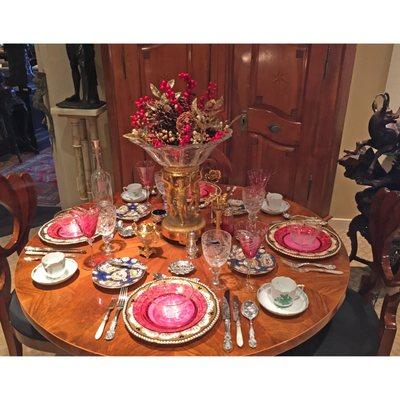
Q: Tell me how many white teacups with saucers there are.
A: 4